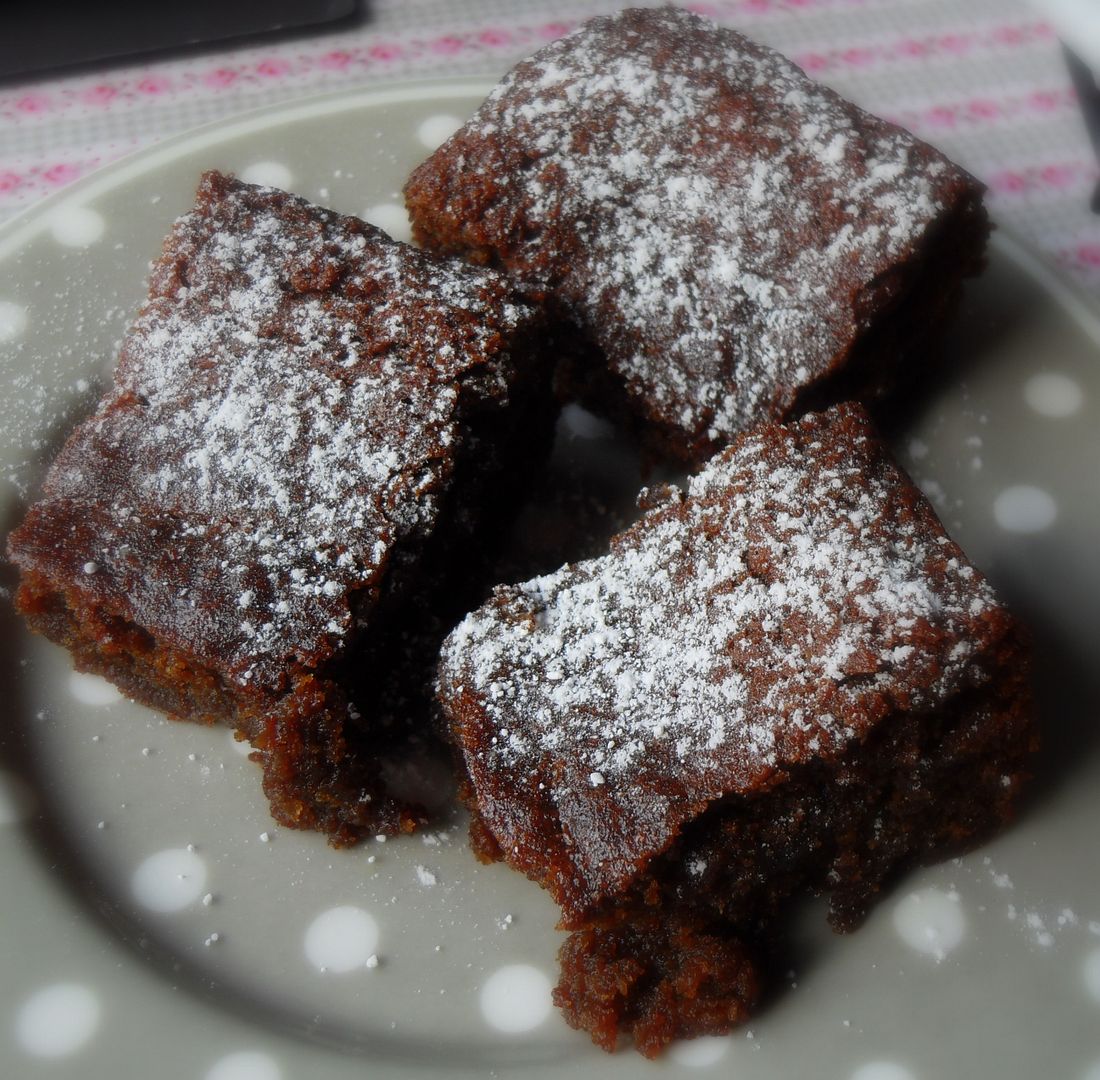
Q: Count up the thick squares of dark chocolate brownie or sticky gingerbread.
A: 3